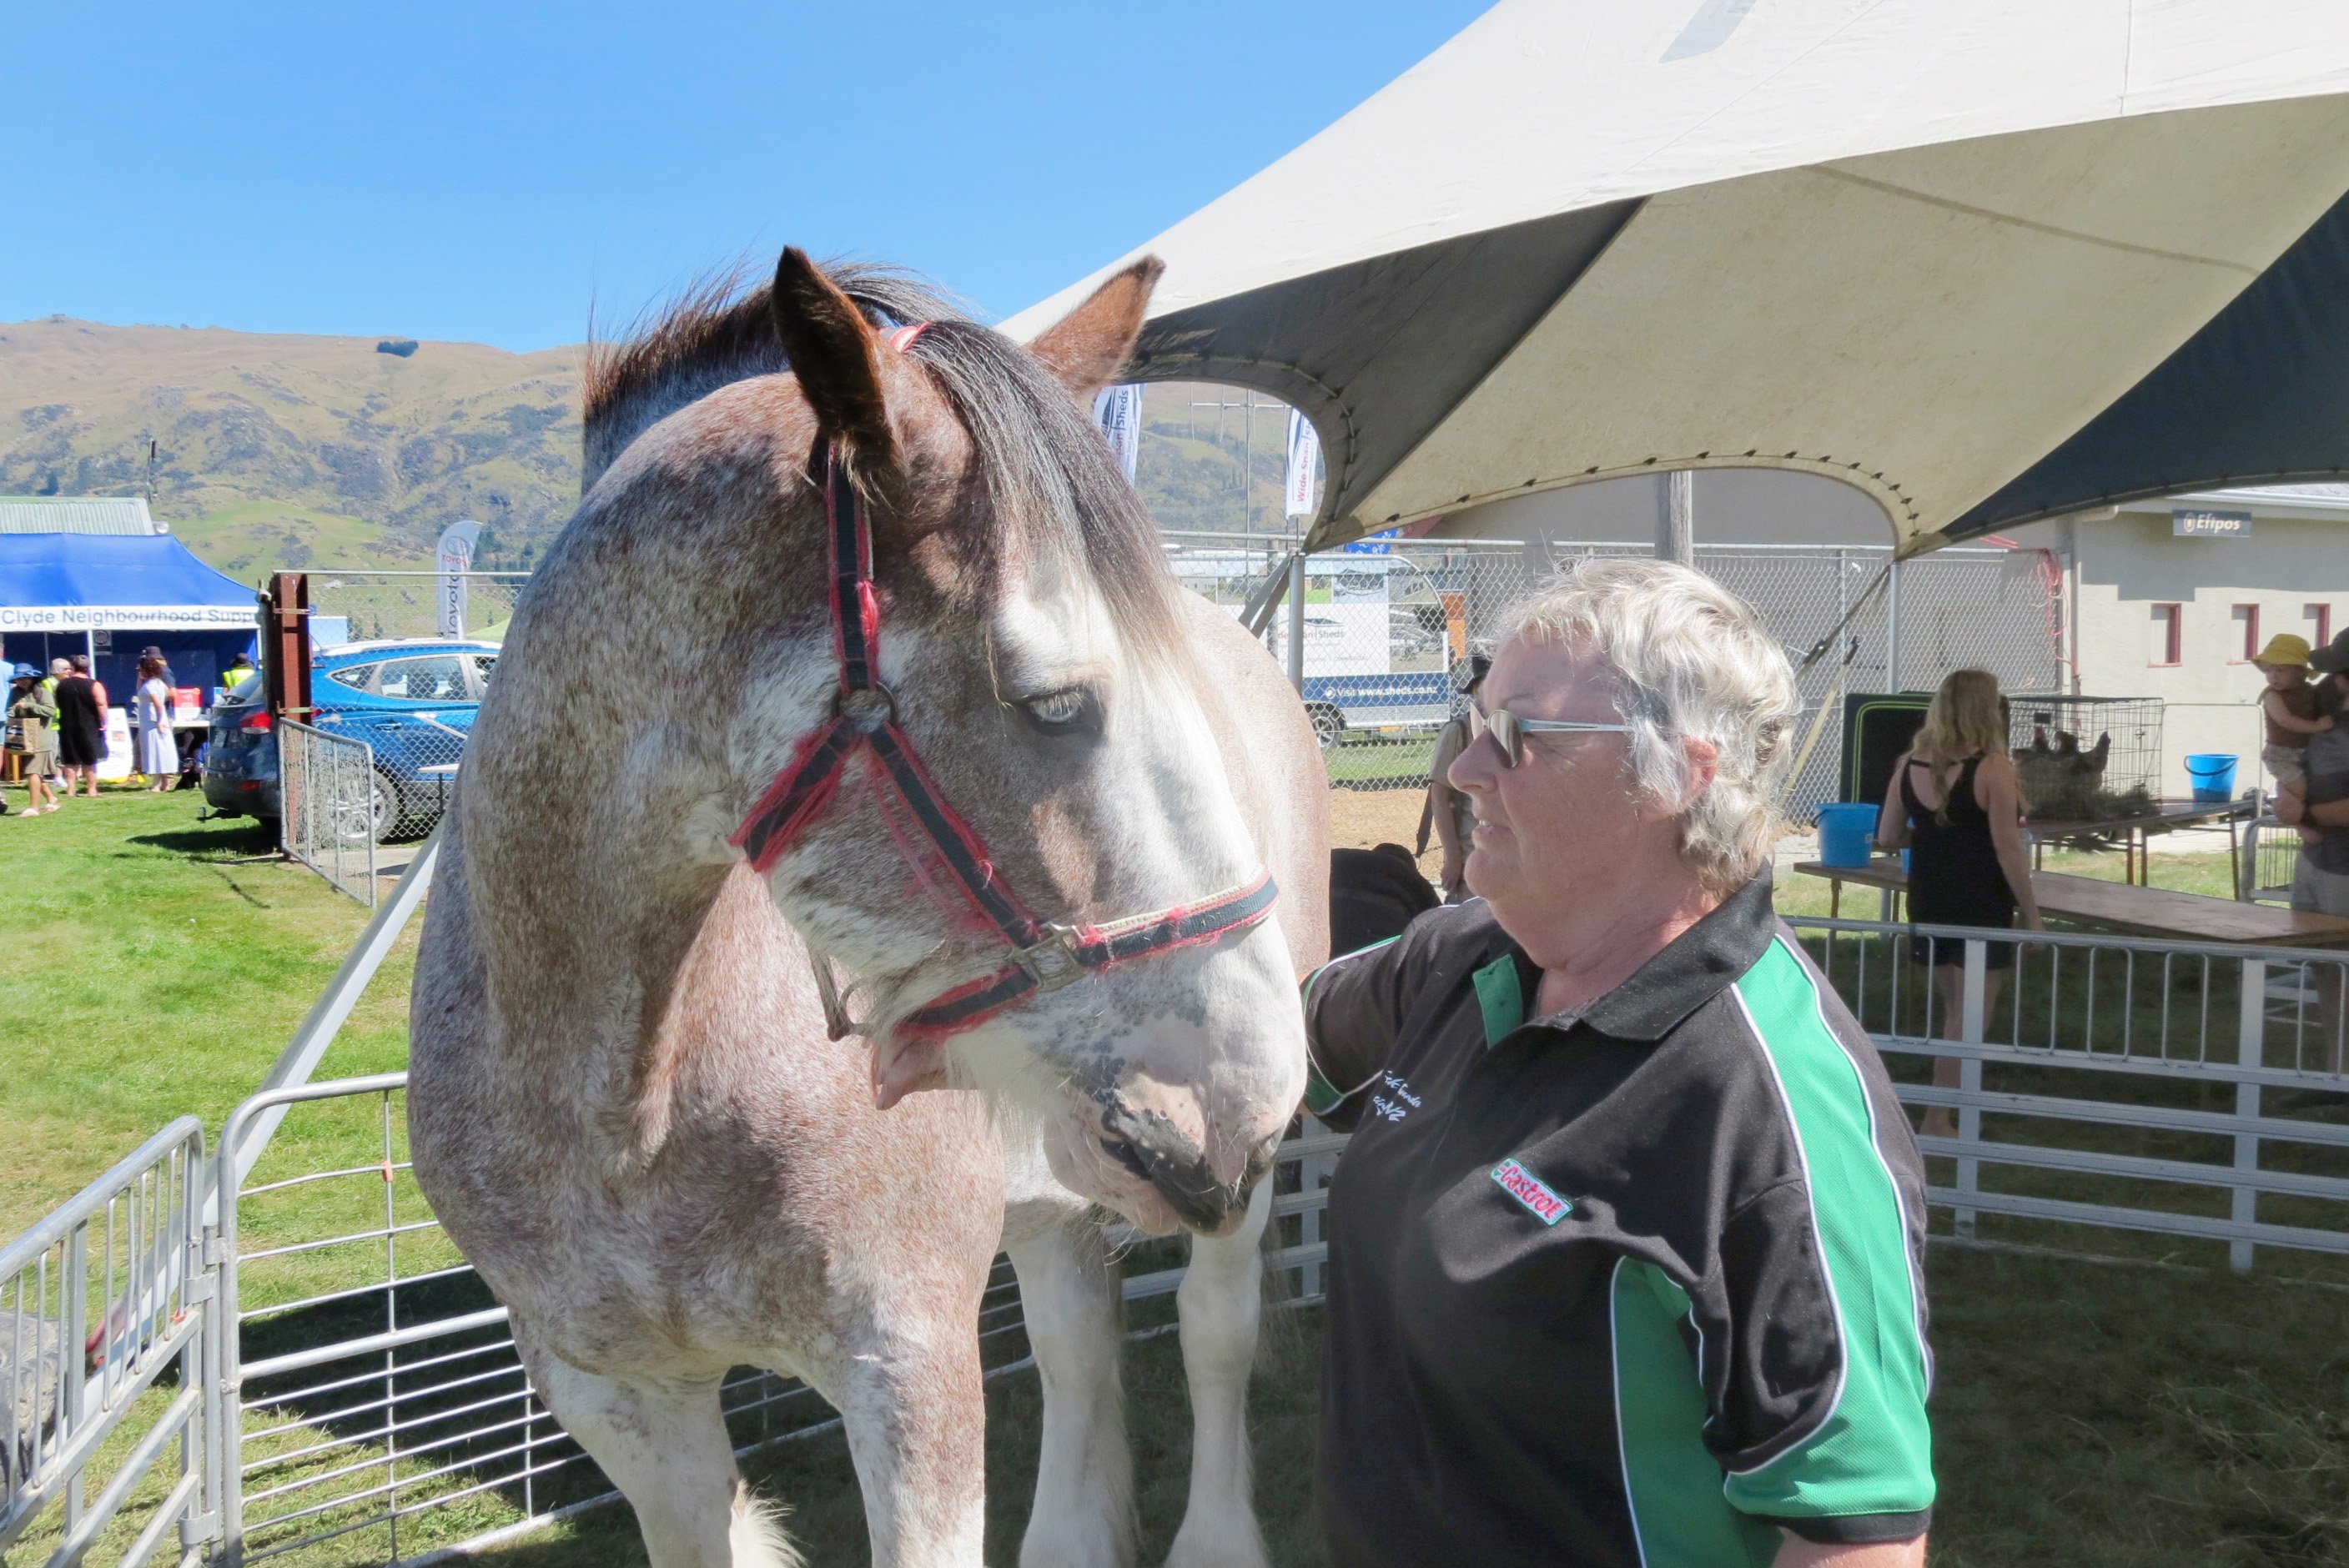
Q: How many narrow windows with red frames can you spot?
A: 3